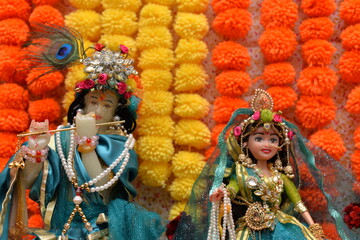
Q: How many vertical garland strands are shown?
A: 10